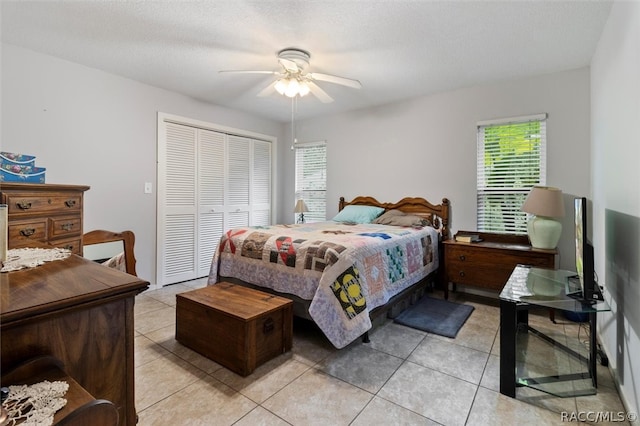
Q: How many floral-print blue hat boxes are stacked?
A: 2